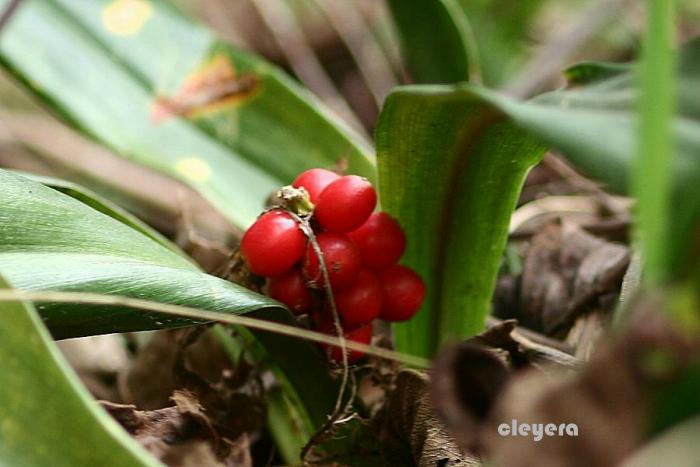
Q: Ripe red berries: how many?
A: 9